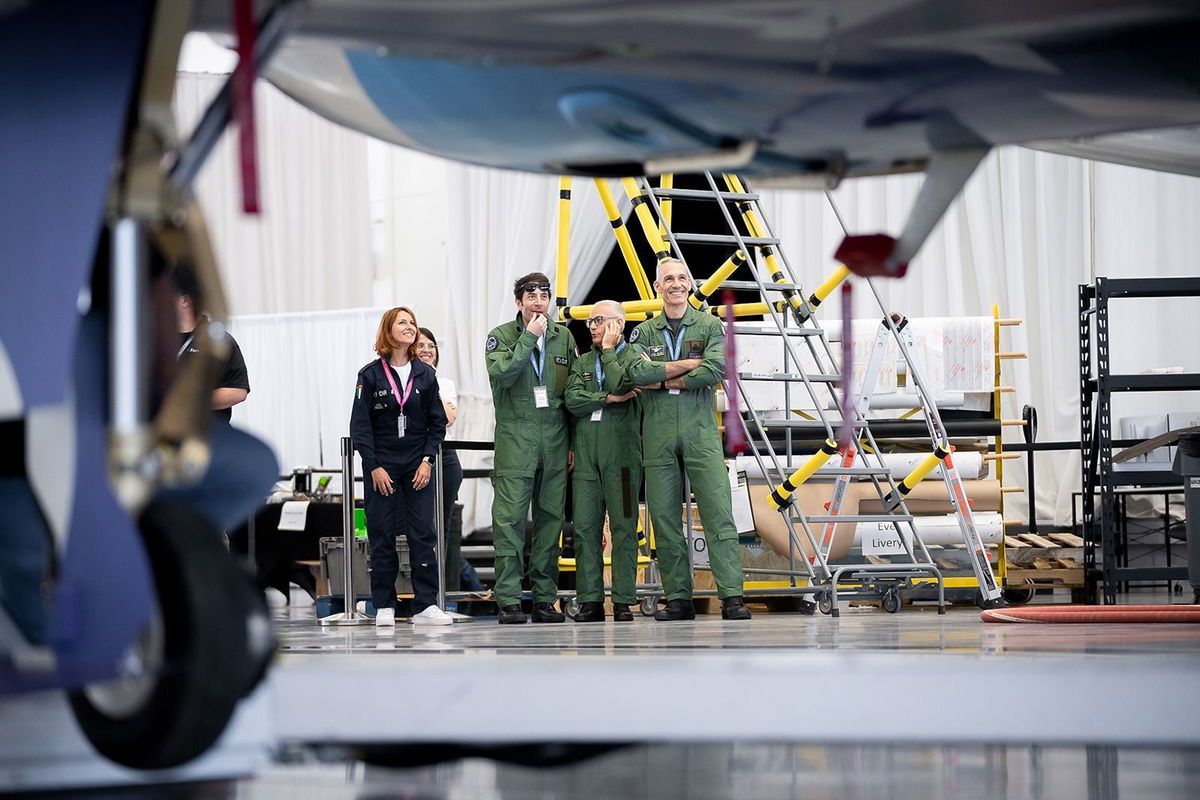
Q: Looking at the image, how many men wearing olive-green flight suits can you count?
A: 3